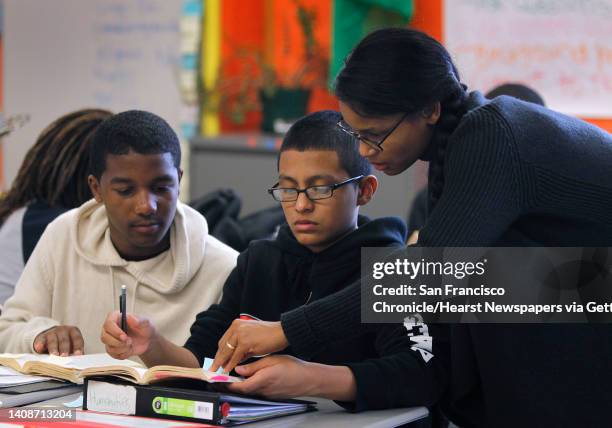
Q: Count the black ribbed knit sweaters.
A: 1